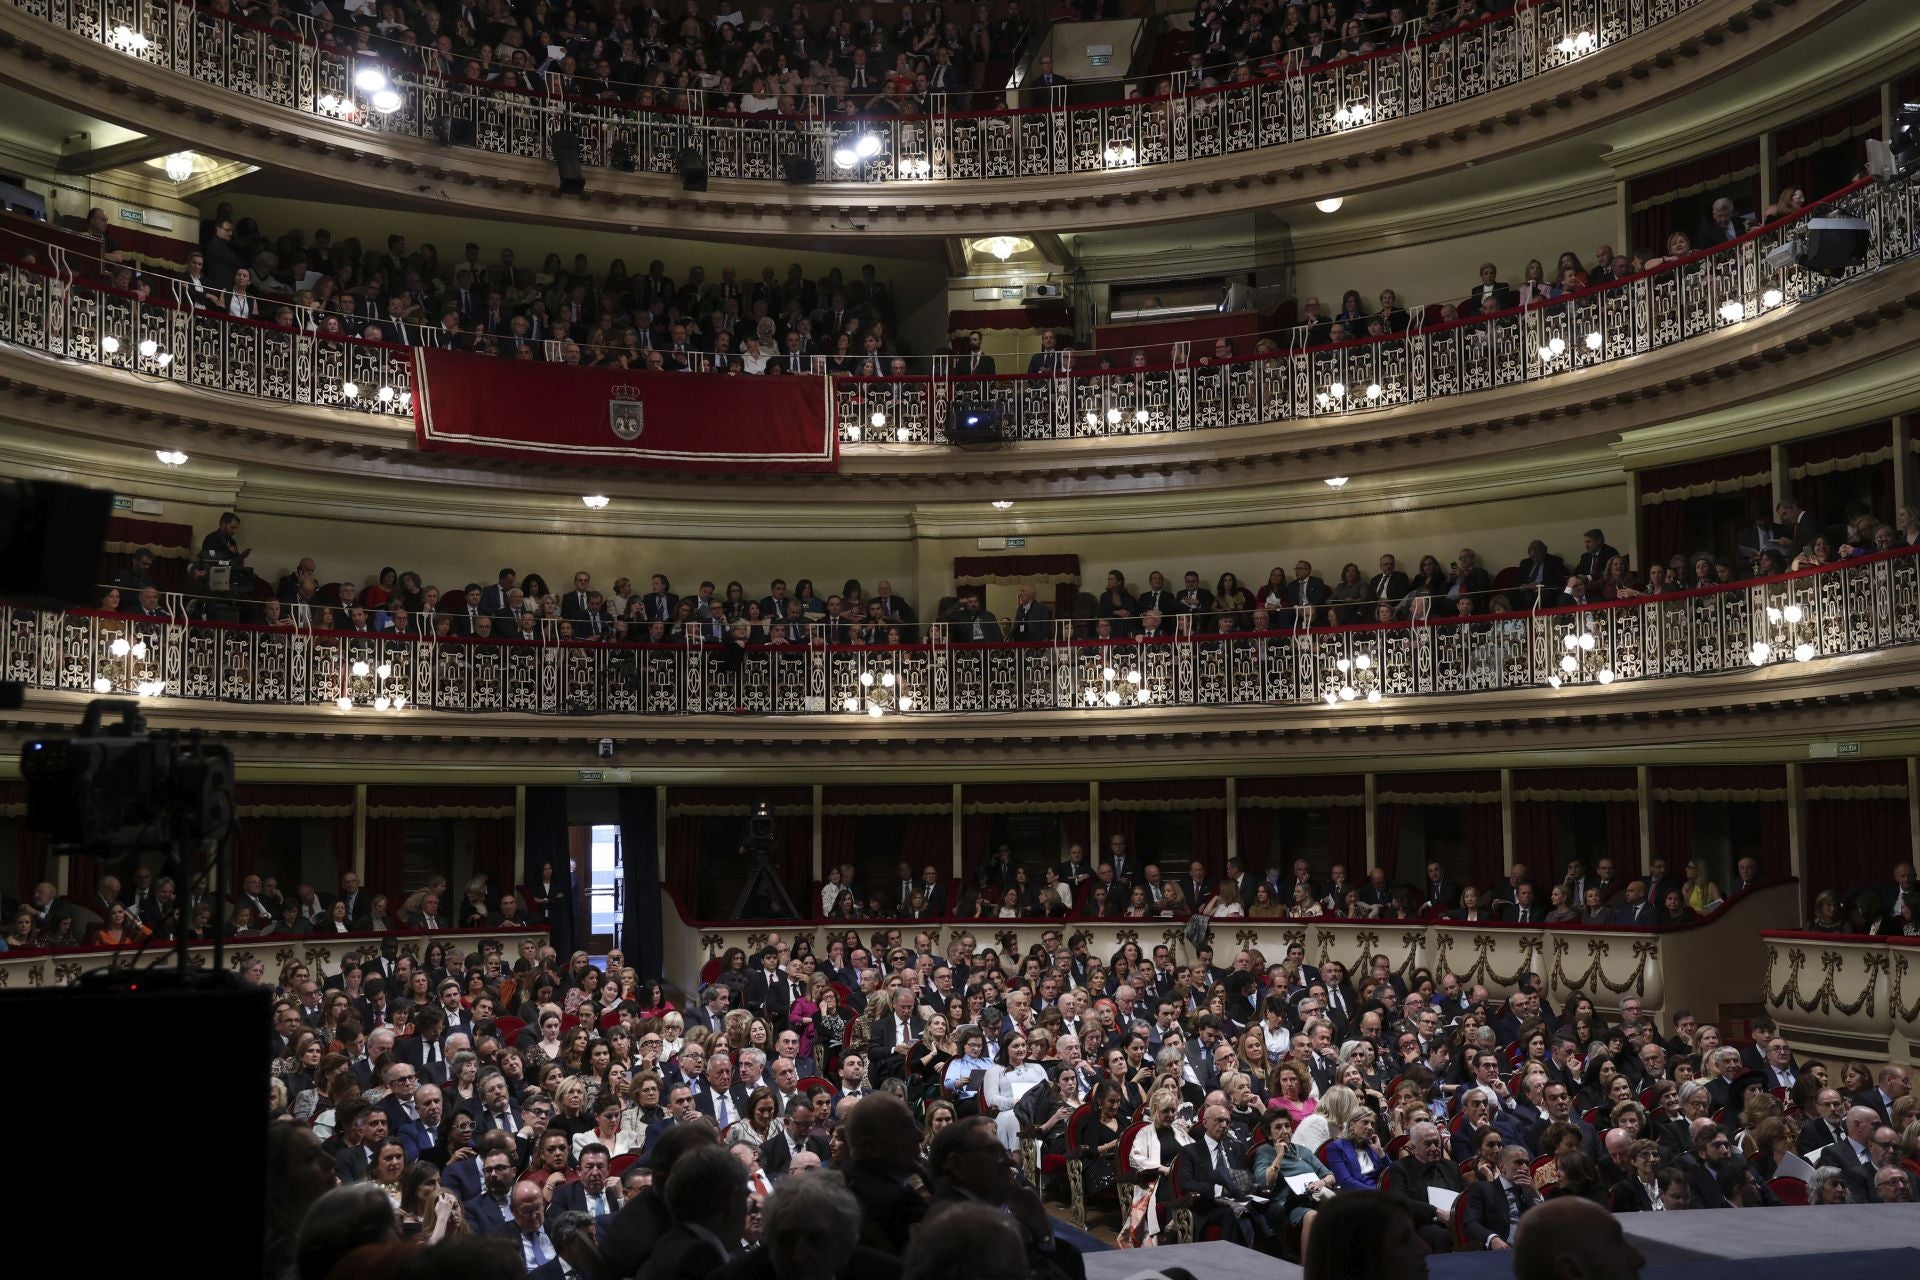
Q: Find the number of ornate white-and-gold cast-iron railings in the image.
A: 3